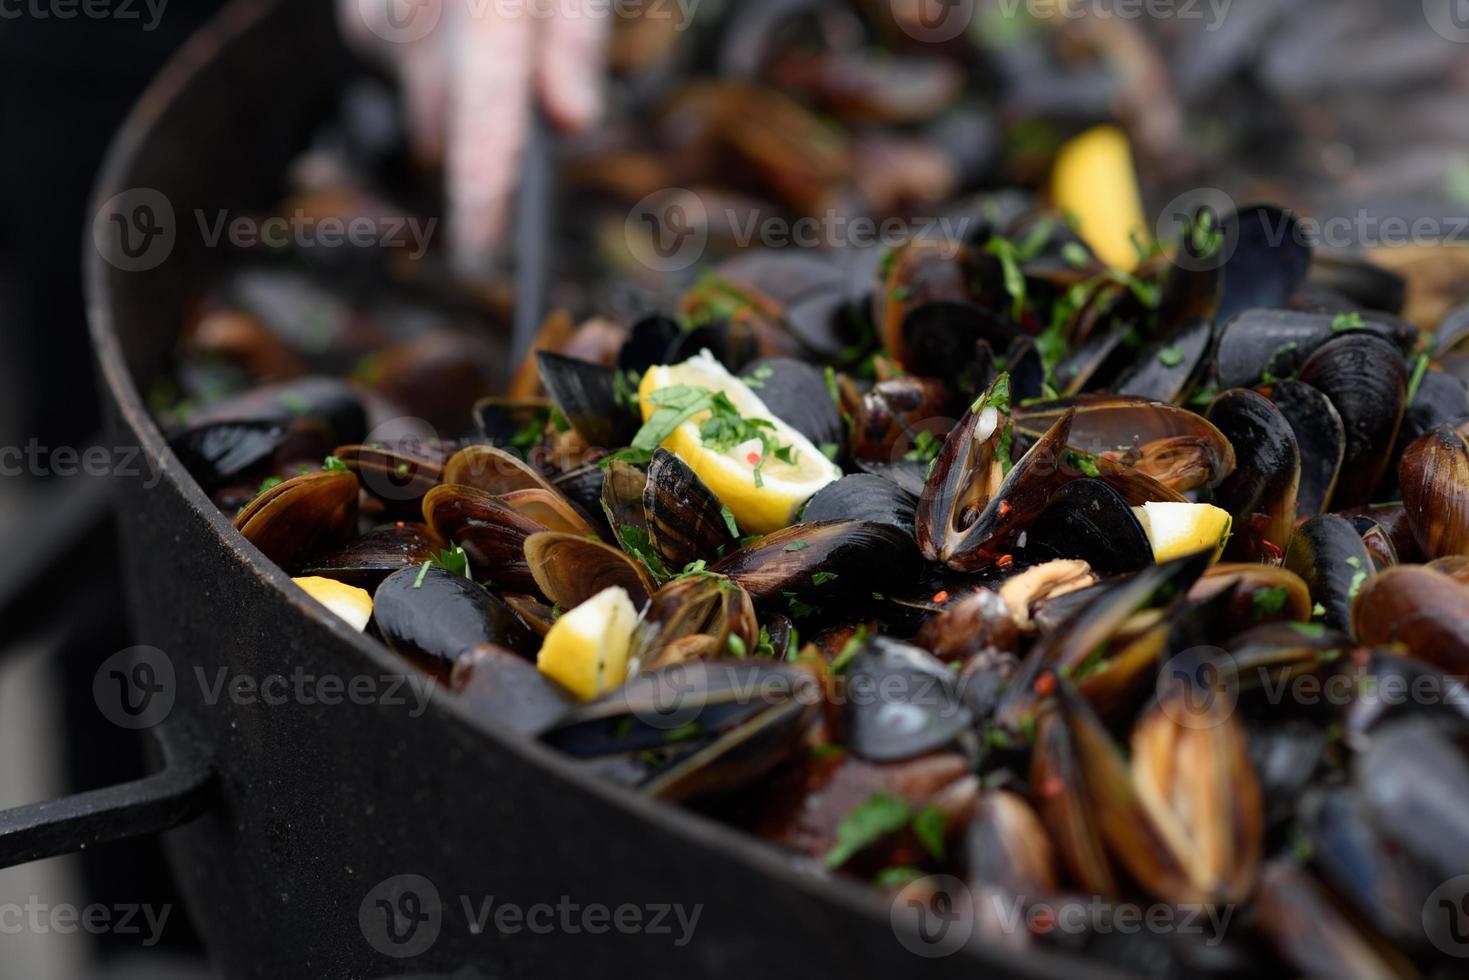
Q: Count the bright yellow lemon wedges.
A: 5